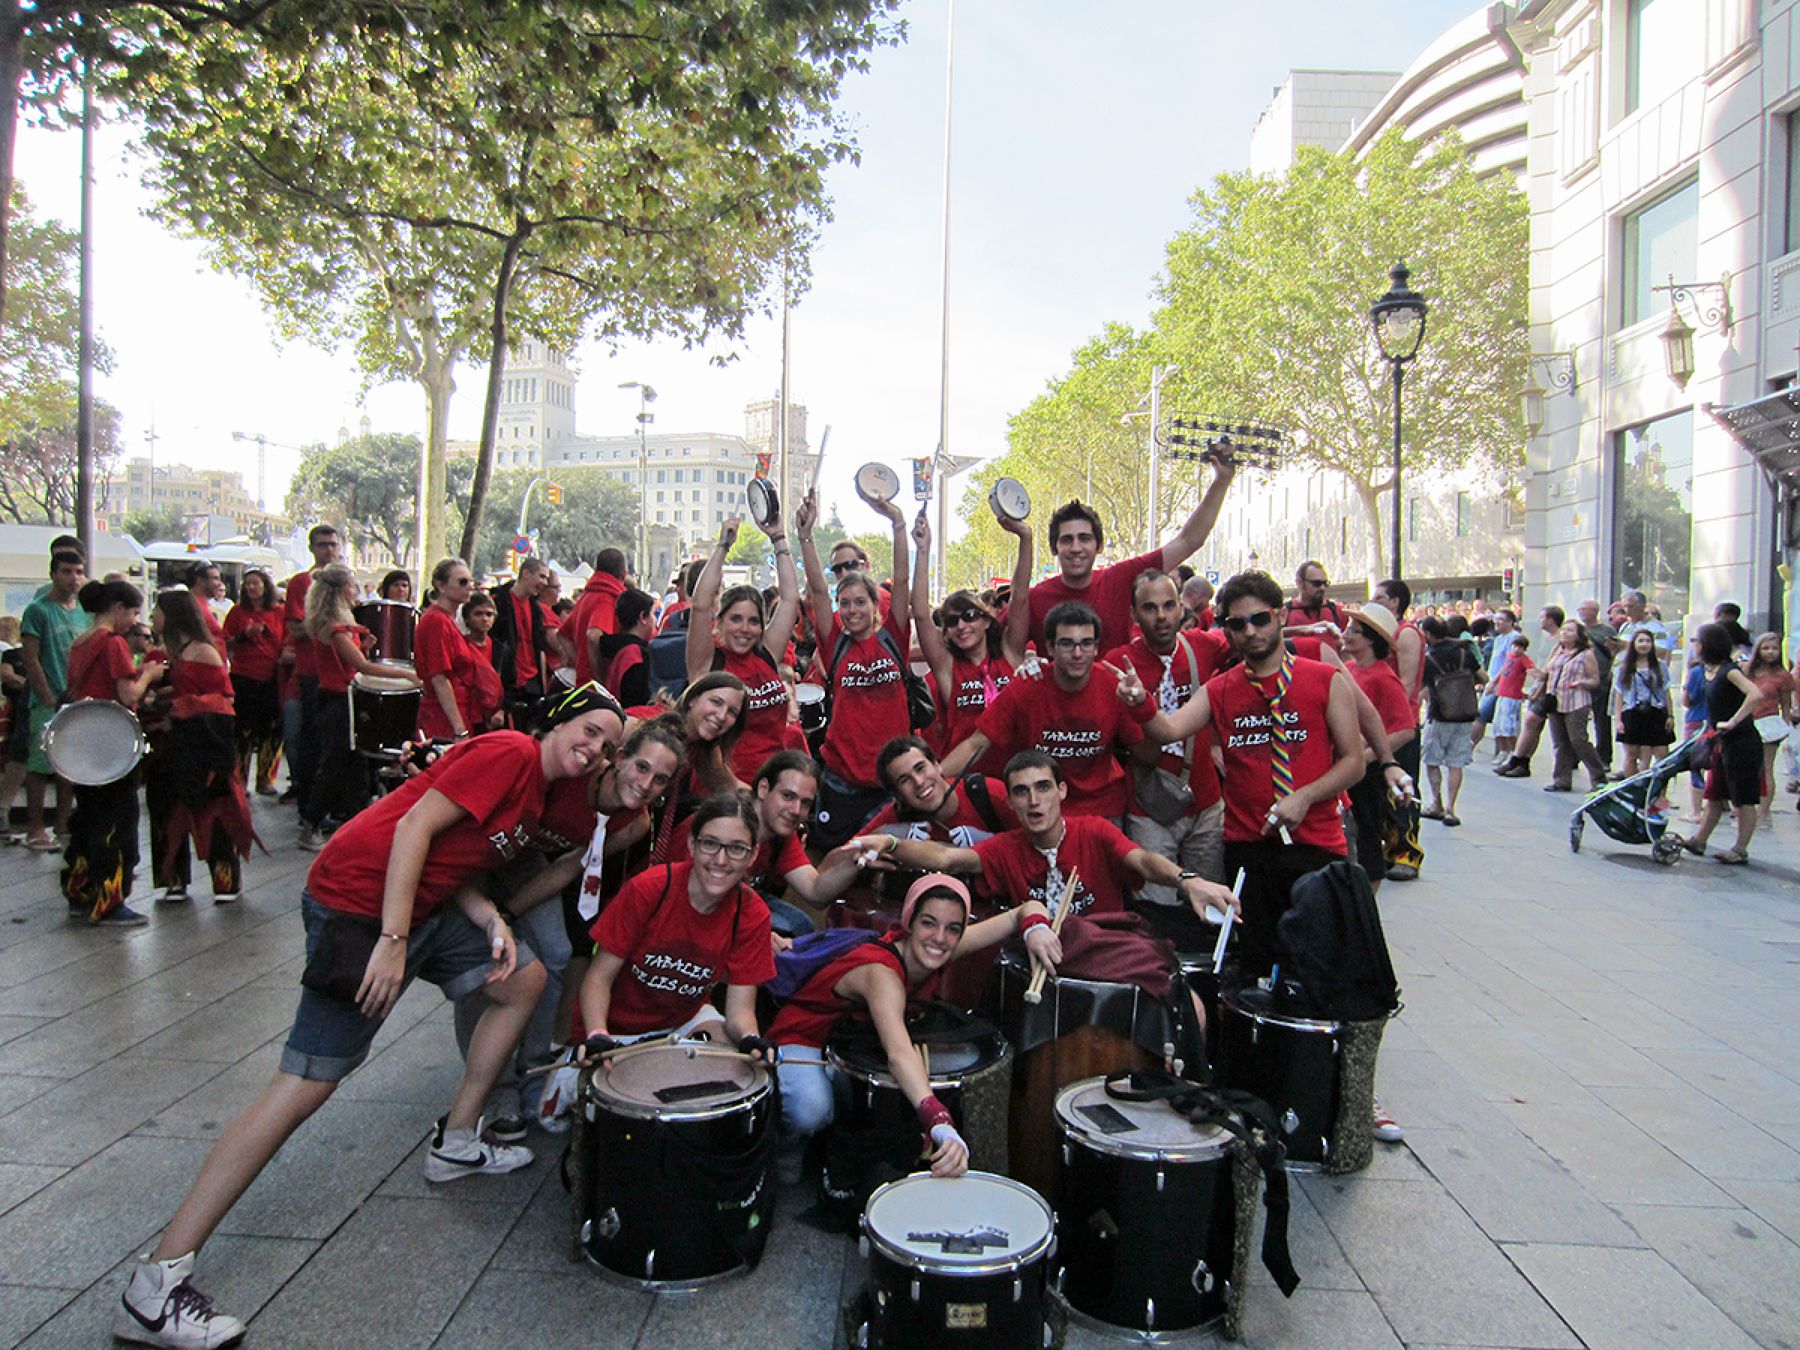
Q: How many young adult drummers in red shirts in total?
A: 15